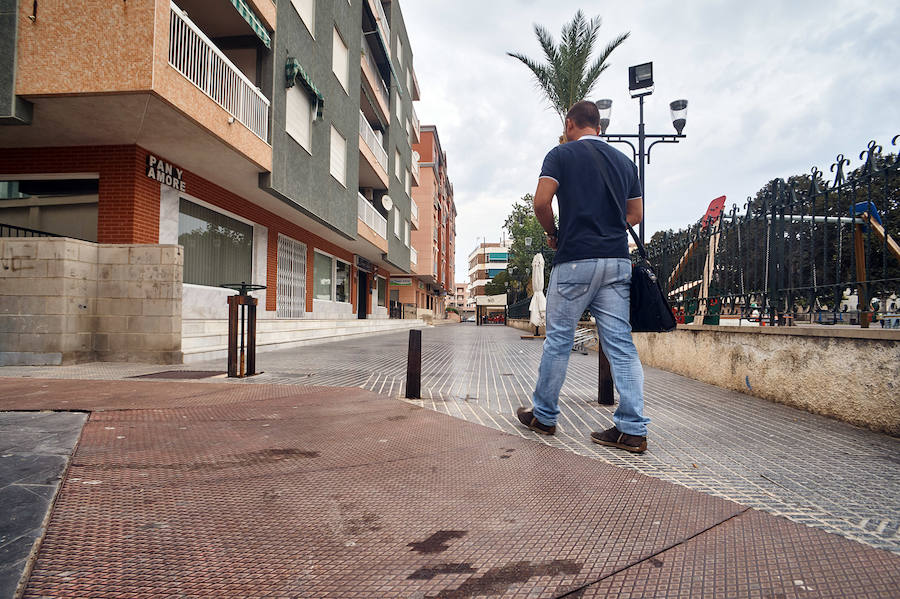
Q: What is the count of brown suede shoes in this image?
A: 2